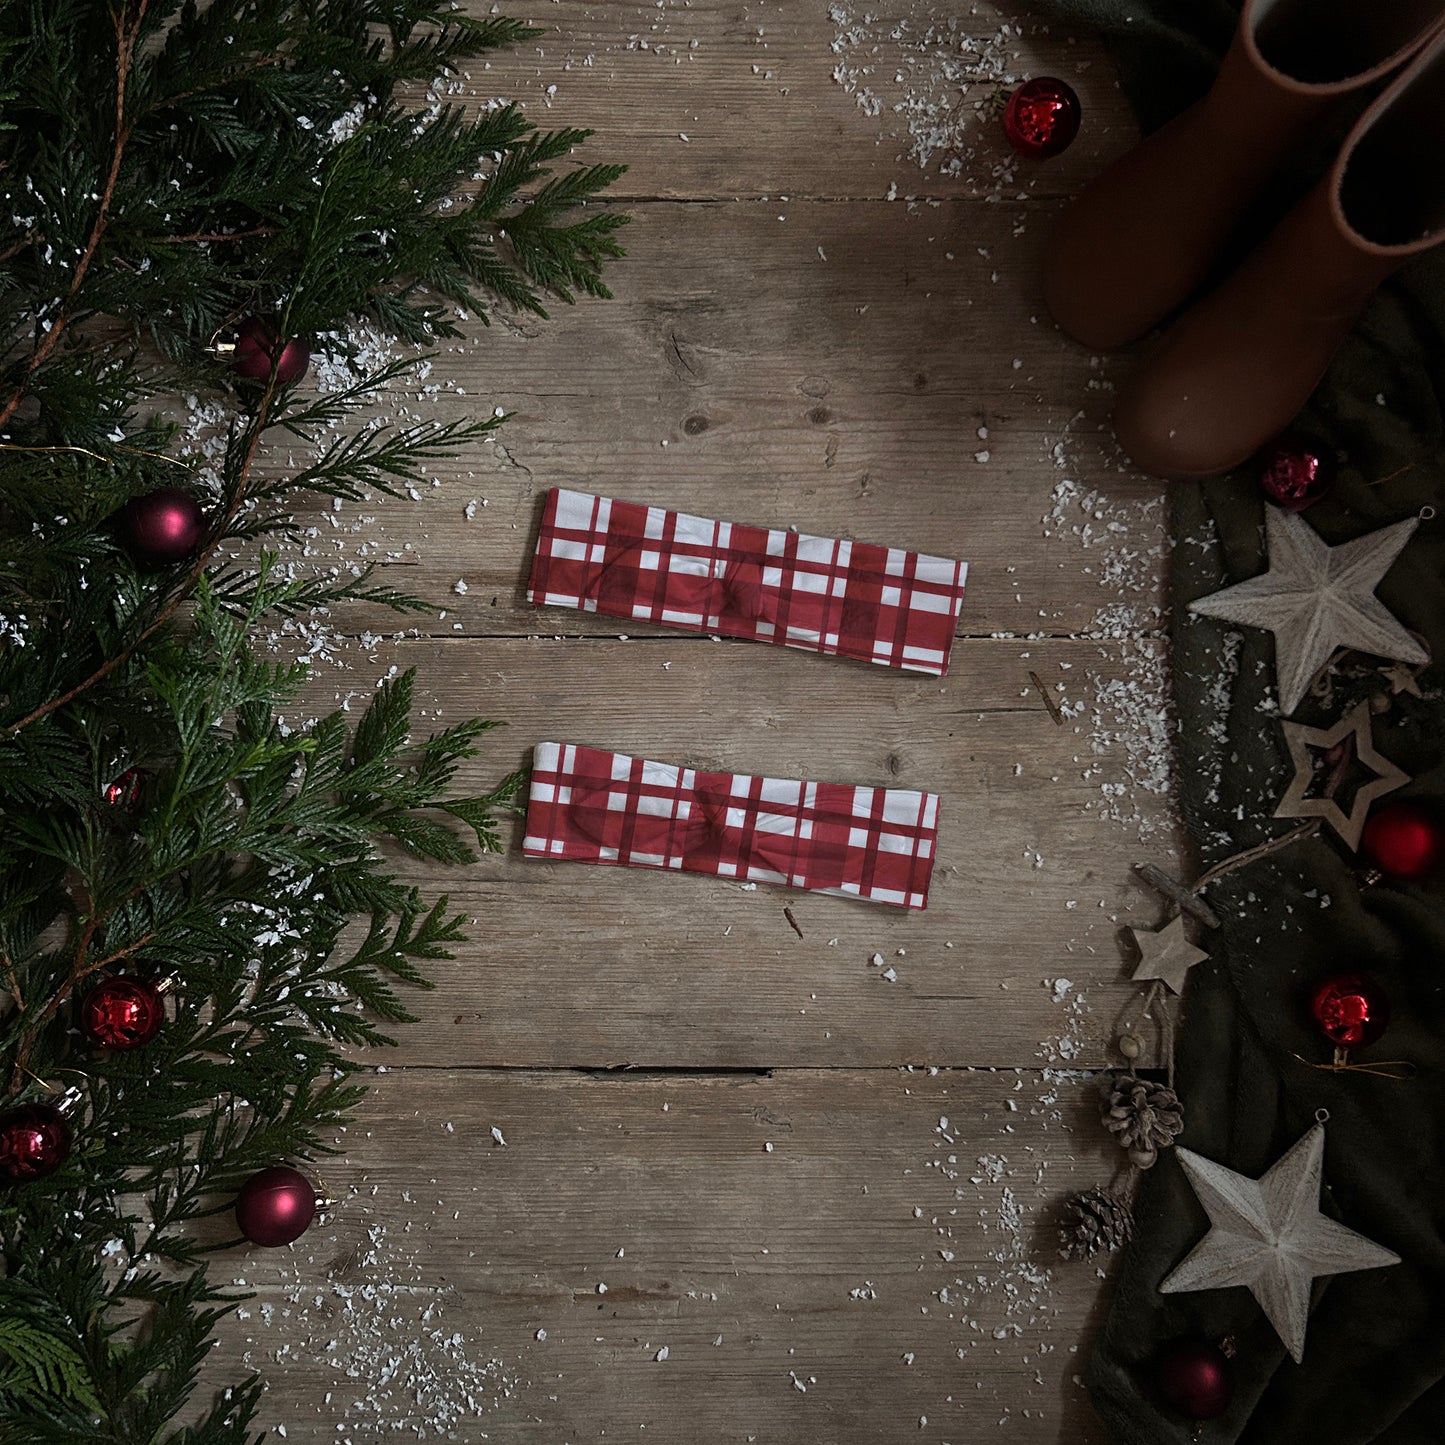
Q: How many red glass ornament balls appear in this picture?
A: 11